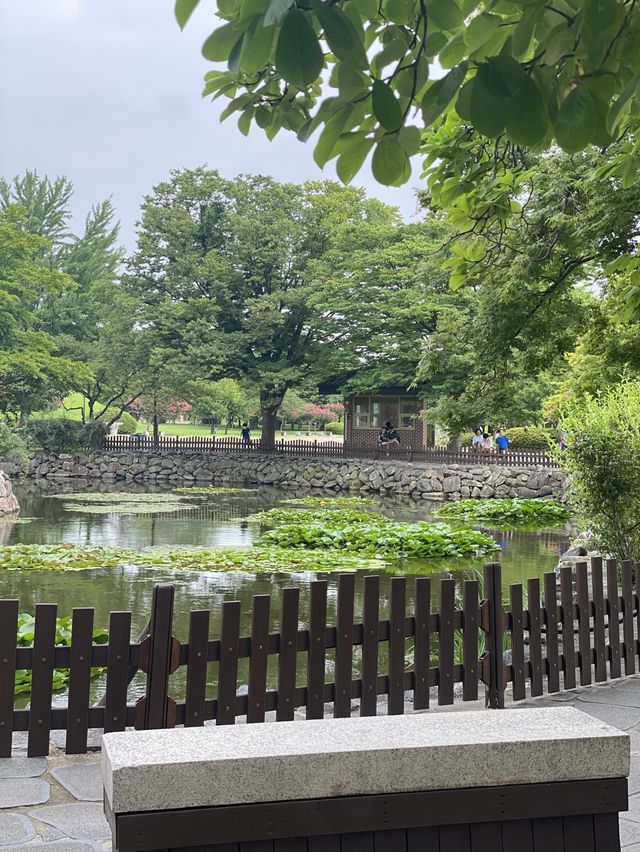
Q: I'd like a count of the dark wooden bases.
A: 1